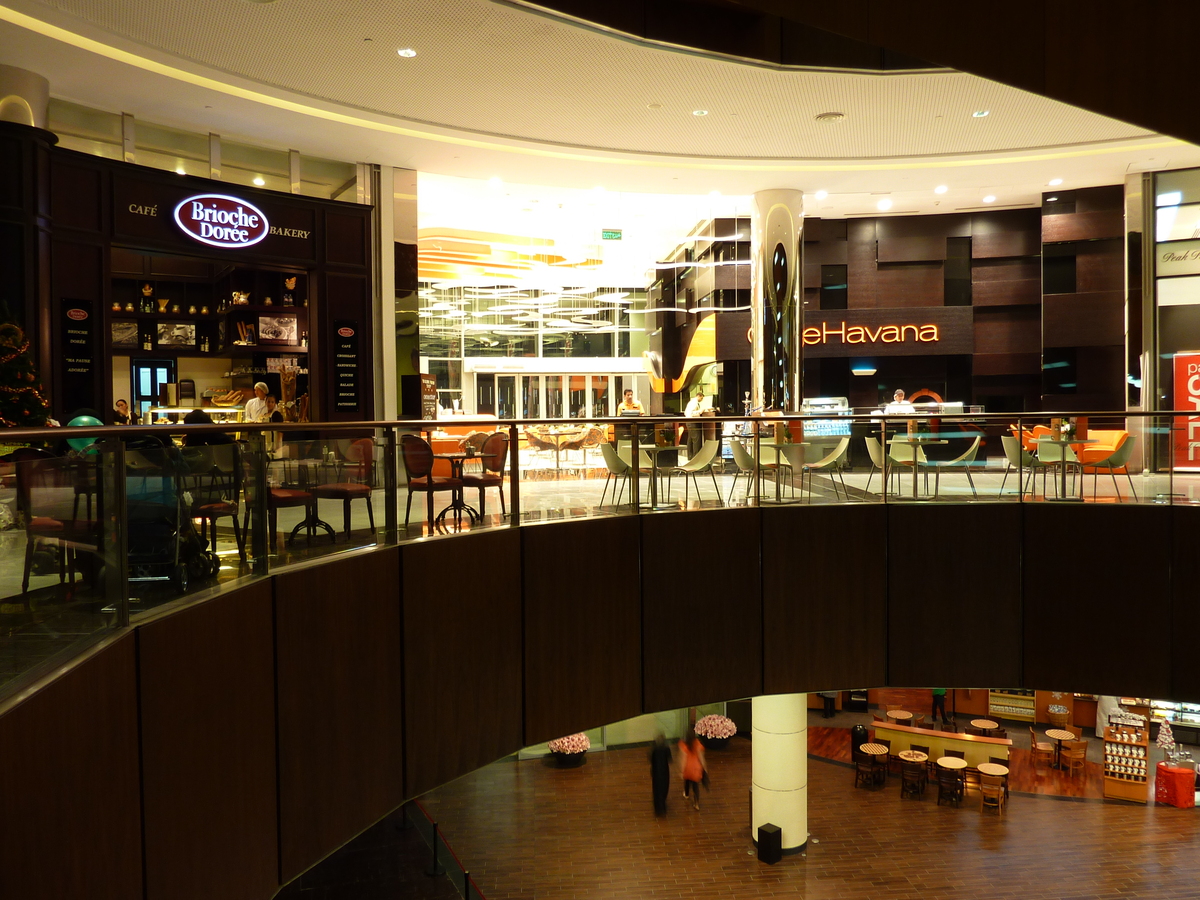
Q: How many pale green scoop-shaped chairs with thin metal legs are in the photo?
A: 12